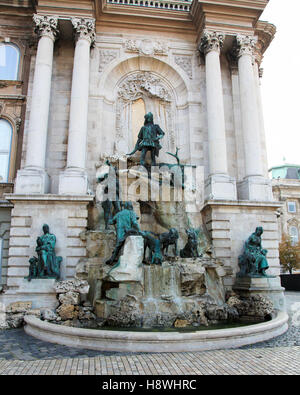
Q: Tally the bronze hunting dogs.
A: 3